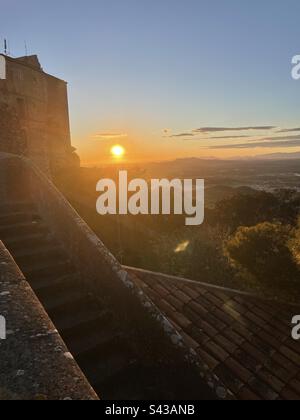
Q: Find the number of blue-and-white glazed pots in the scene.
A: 0